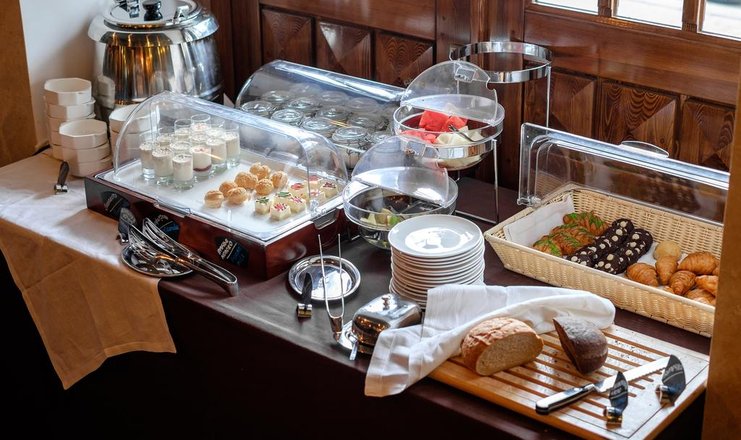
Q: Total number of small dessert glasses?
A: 12